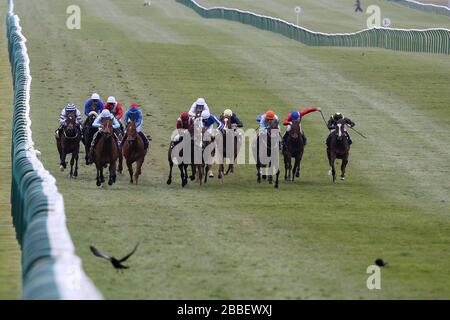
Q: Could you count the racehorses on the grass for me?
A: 12